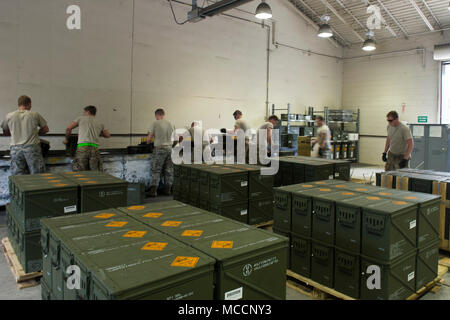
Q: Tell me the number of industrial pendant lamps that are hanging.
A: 3